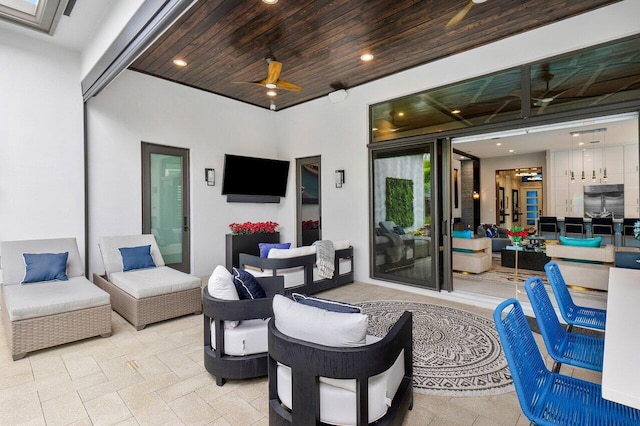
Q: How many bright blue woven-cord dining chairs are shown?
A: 3